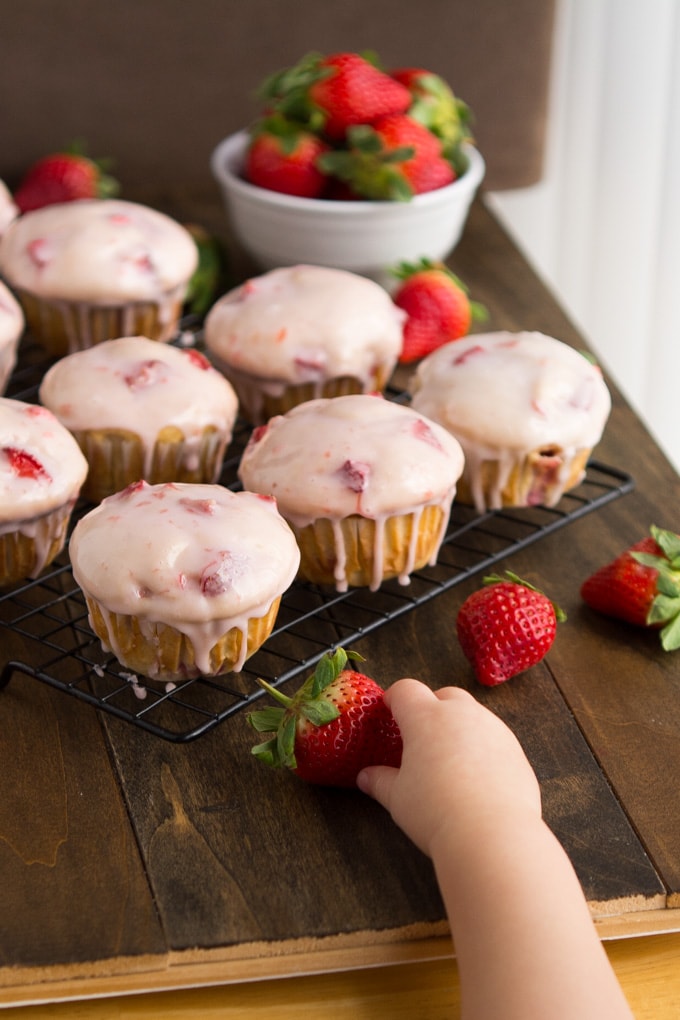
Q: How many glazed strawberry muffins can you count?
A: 9